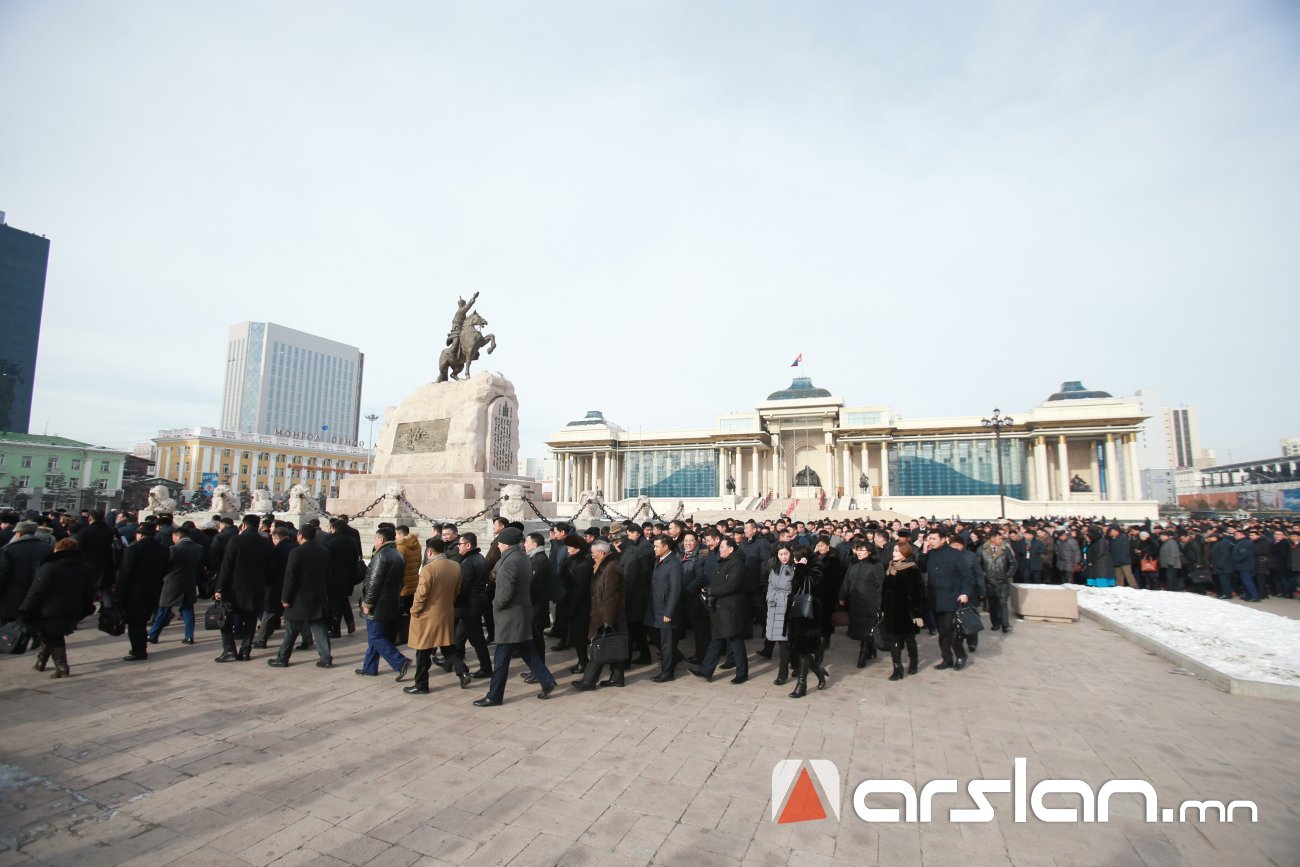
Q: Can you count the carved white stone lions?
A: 9